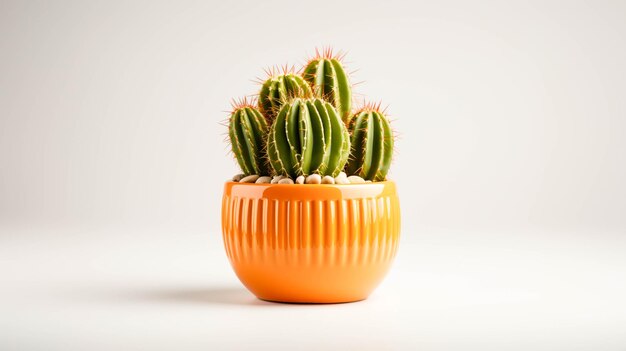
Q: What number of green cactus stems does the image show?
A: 5